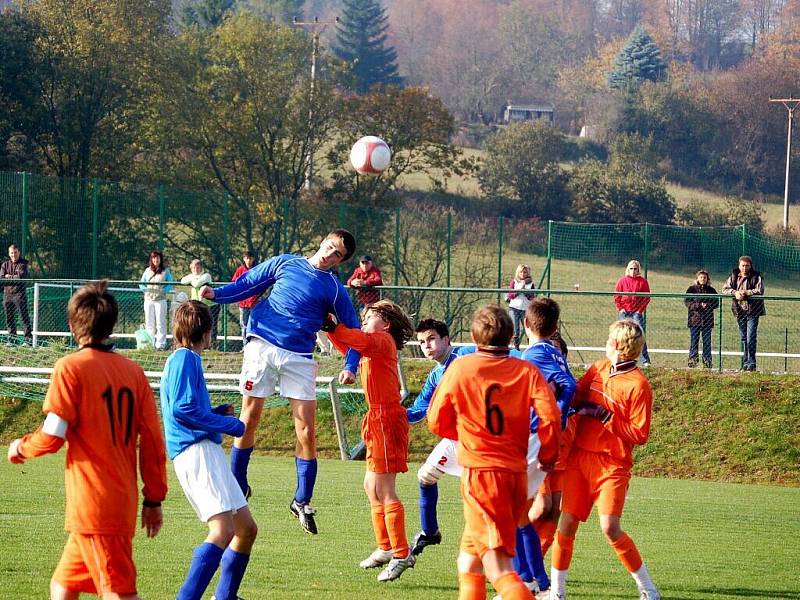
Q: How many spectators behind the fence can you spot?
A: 9